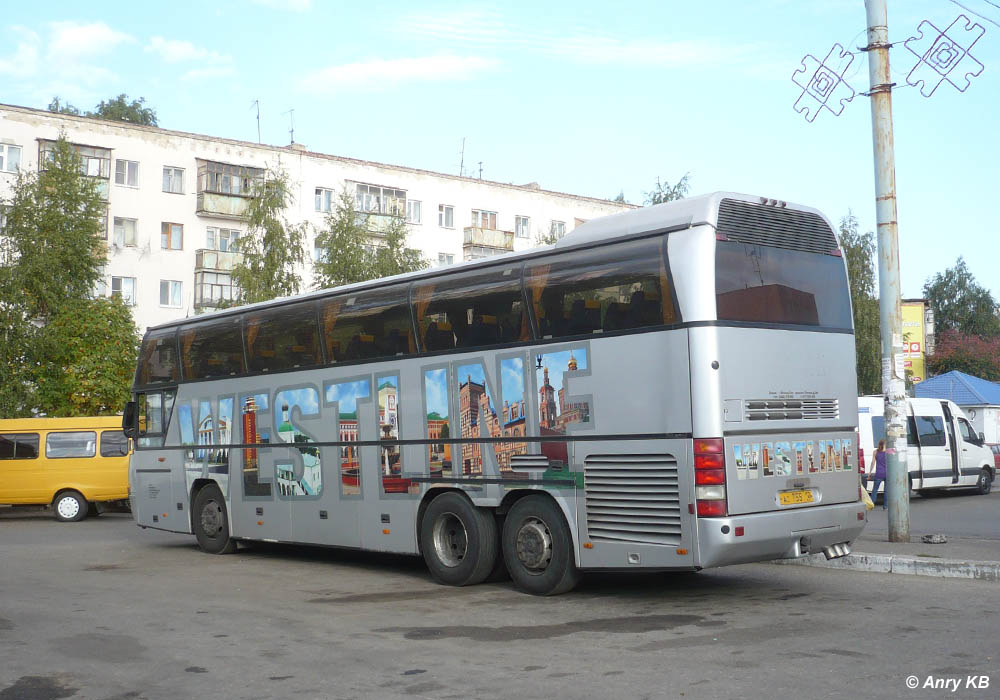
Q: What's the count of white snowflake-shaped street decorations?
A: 2